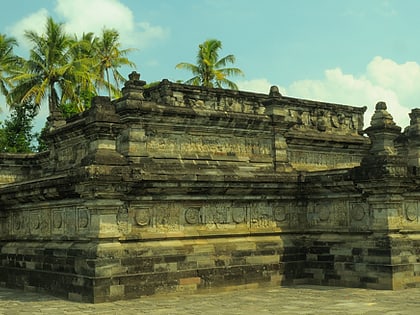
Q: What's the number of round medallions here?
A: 11